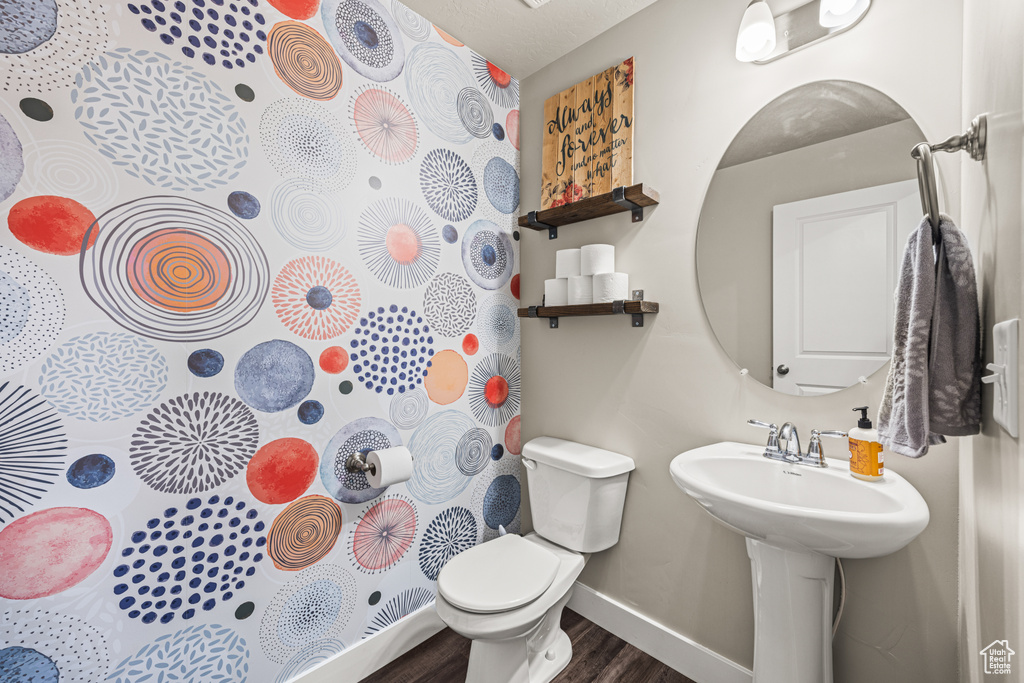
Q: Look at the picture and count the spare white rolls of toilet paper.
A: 5